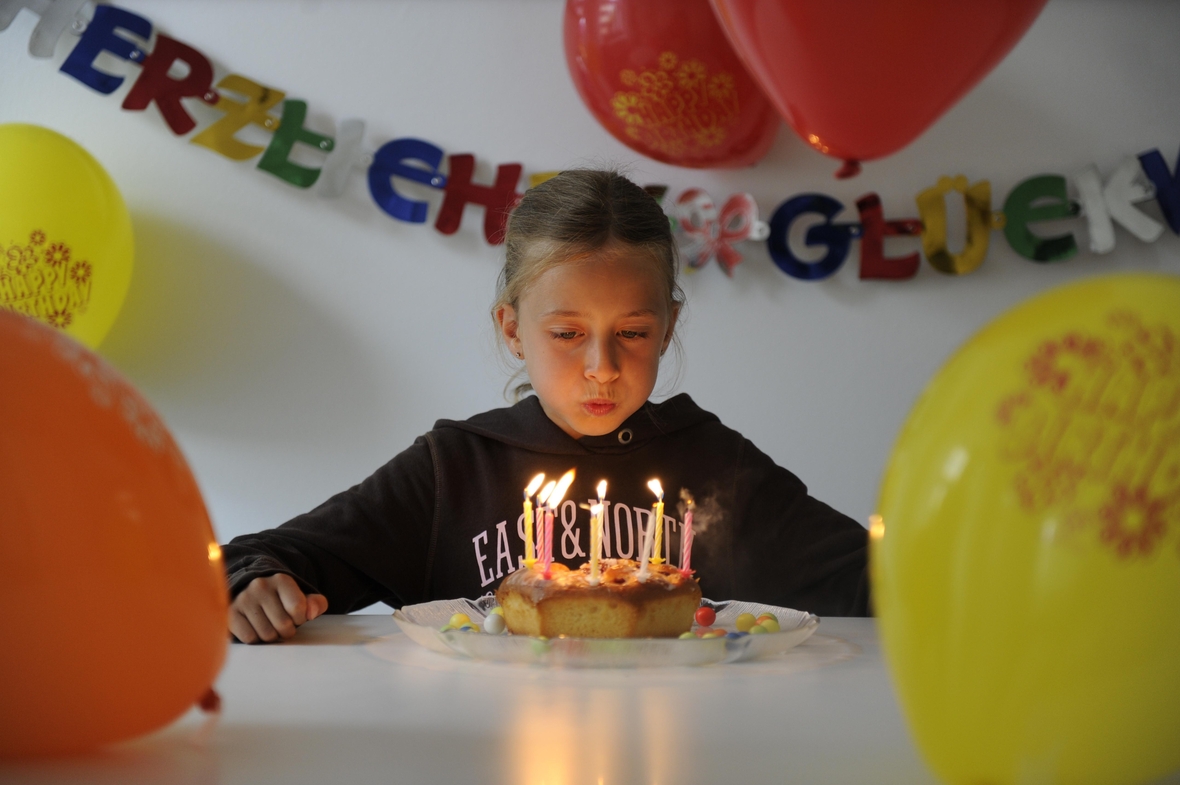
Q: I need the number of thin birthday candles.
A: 8